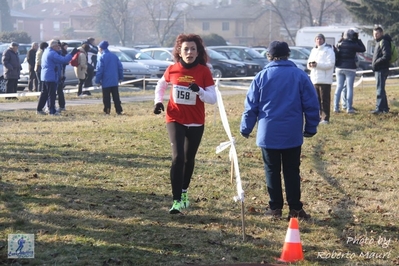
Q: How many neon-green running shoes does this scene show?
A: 2